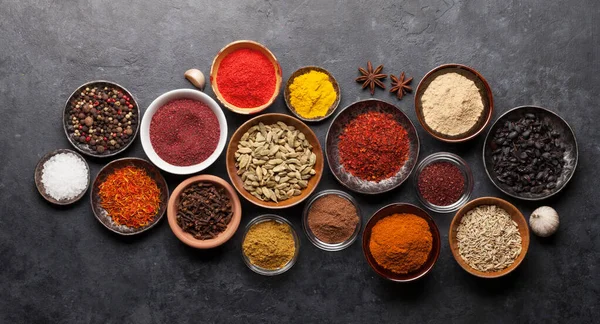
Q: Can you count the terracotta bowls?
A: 1